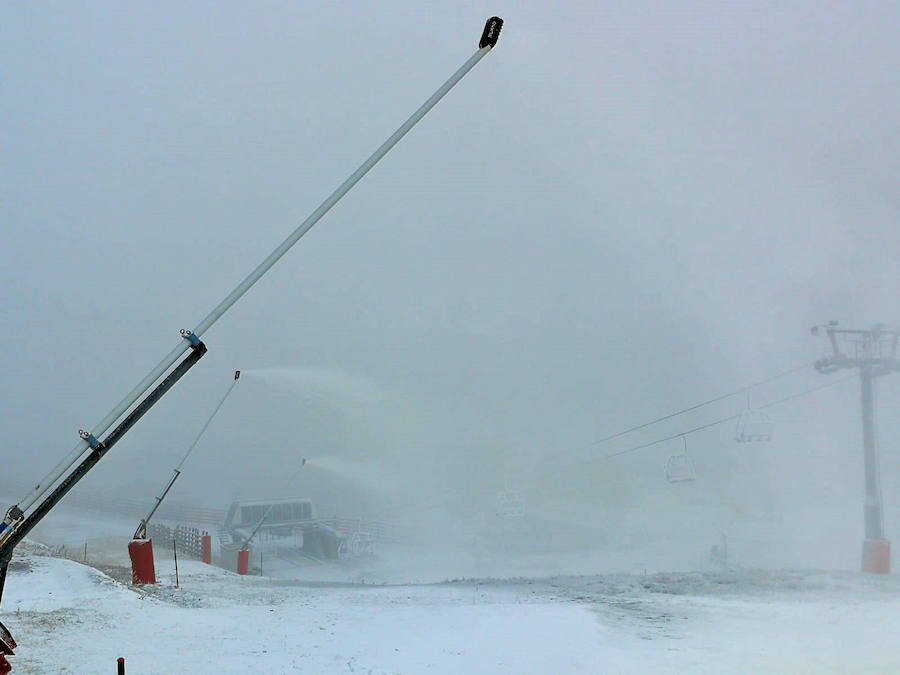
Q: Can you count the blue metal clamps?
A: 2